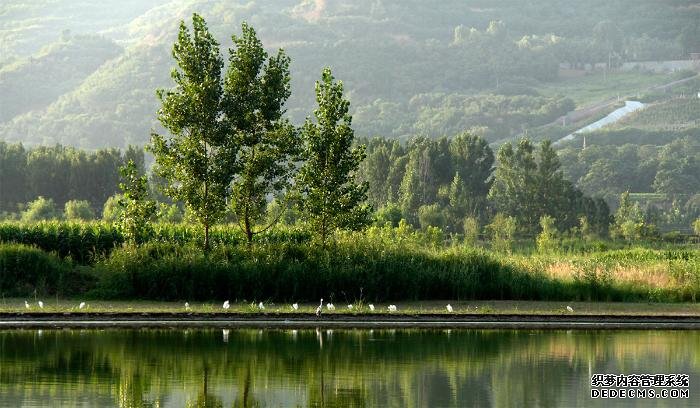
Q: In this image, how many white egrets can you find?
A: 14